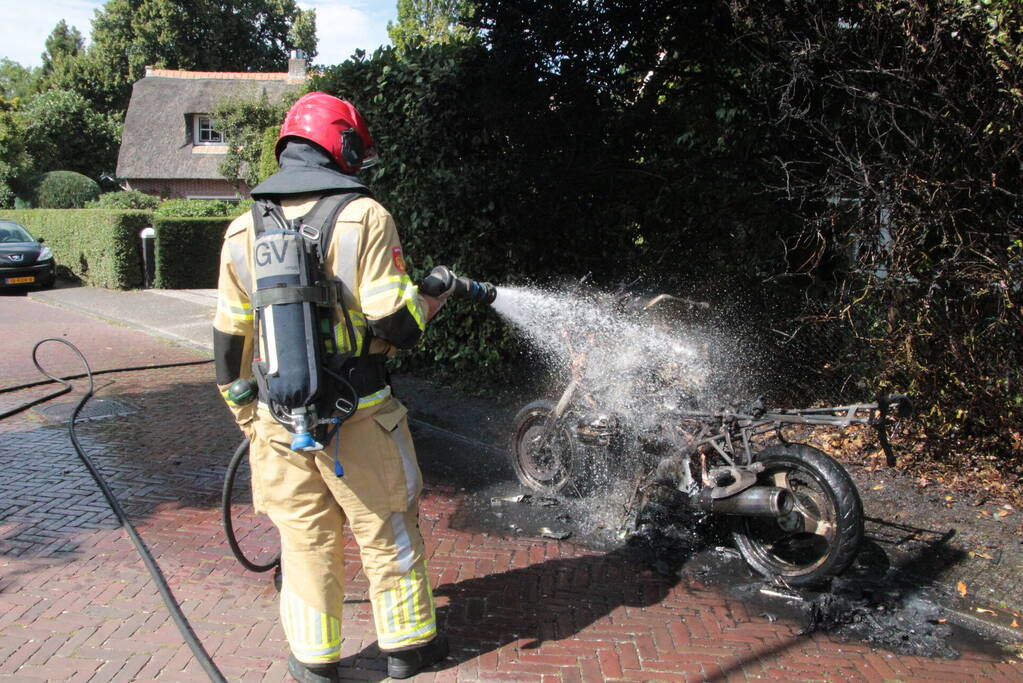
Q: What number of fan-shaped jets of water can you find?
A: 1